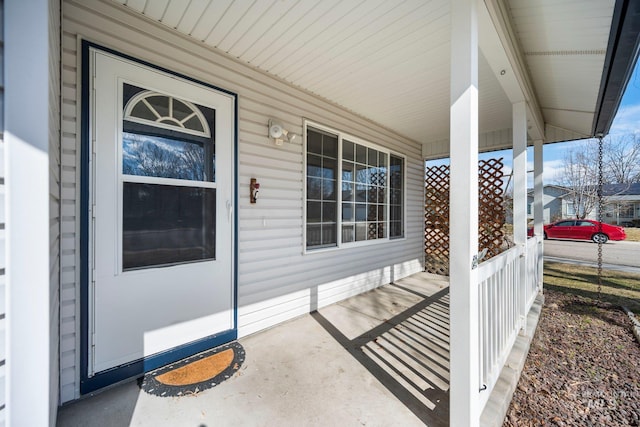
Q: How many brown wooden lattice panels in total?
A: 2